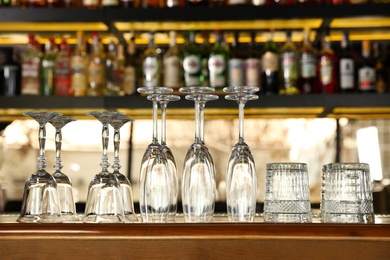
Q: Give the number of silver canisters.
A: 0